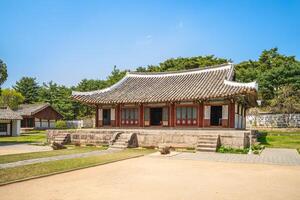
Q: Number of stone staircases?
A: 3